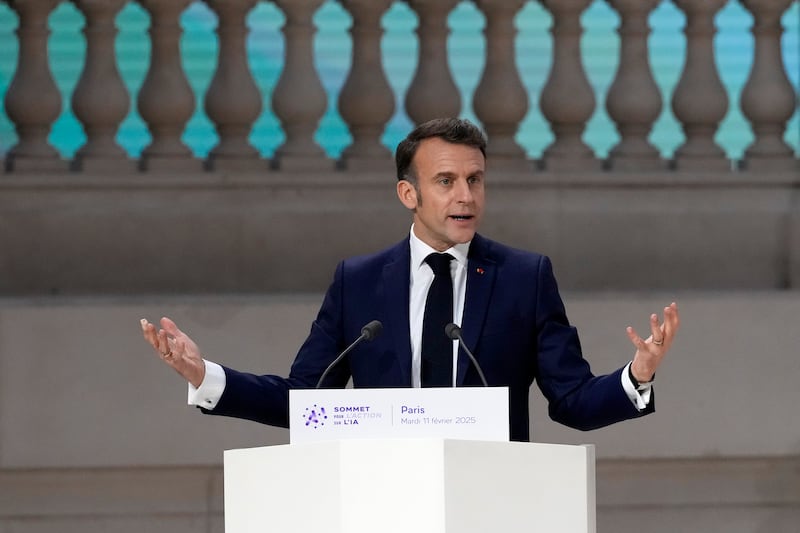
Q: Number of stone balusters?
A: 12